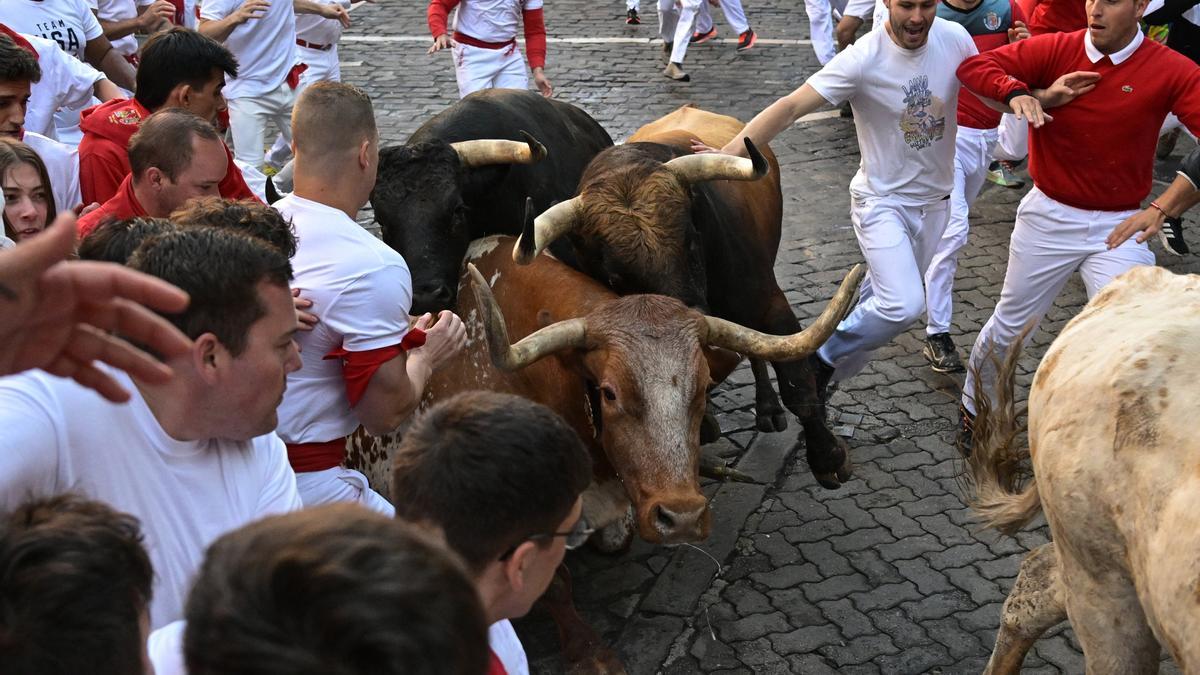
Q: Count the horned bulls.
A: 3